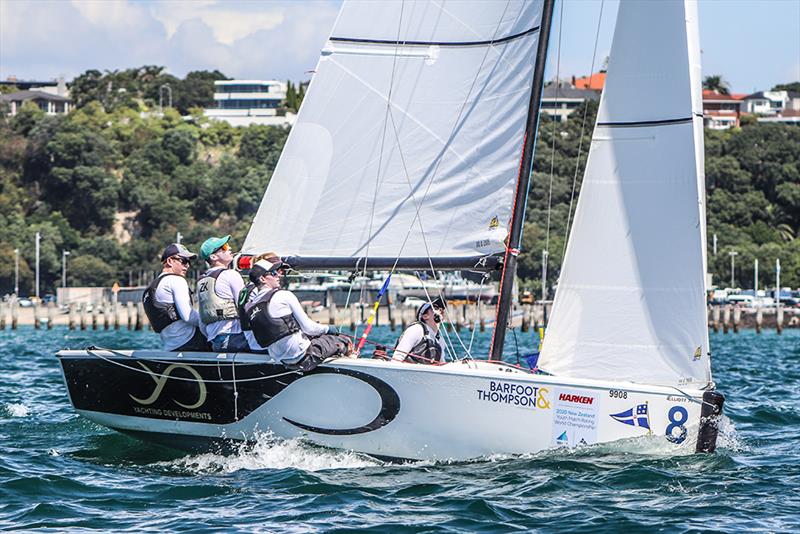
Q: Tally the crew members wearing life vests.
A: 5